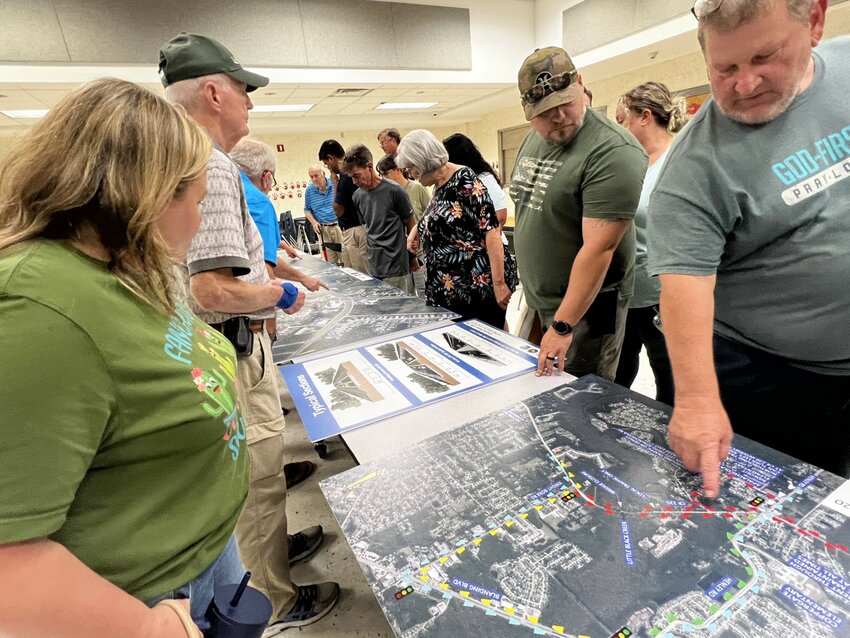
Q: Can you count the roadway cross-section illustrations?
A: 3